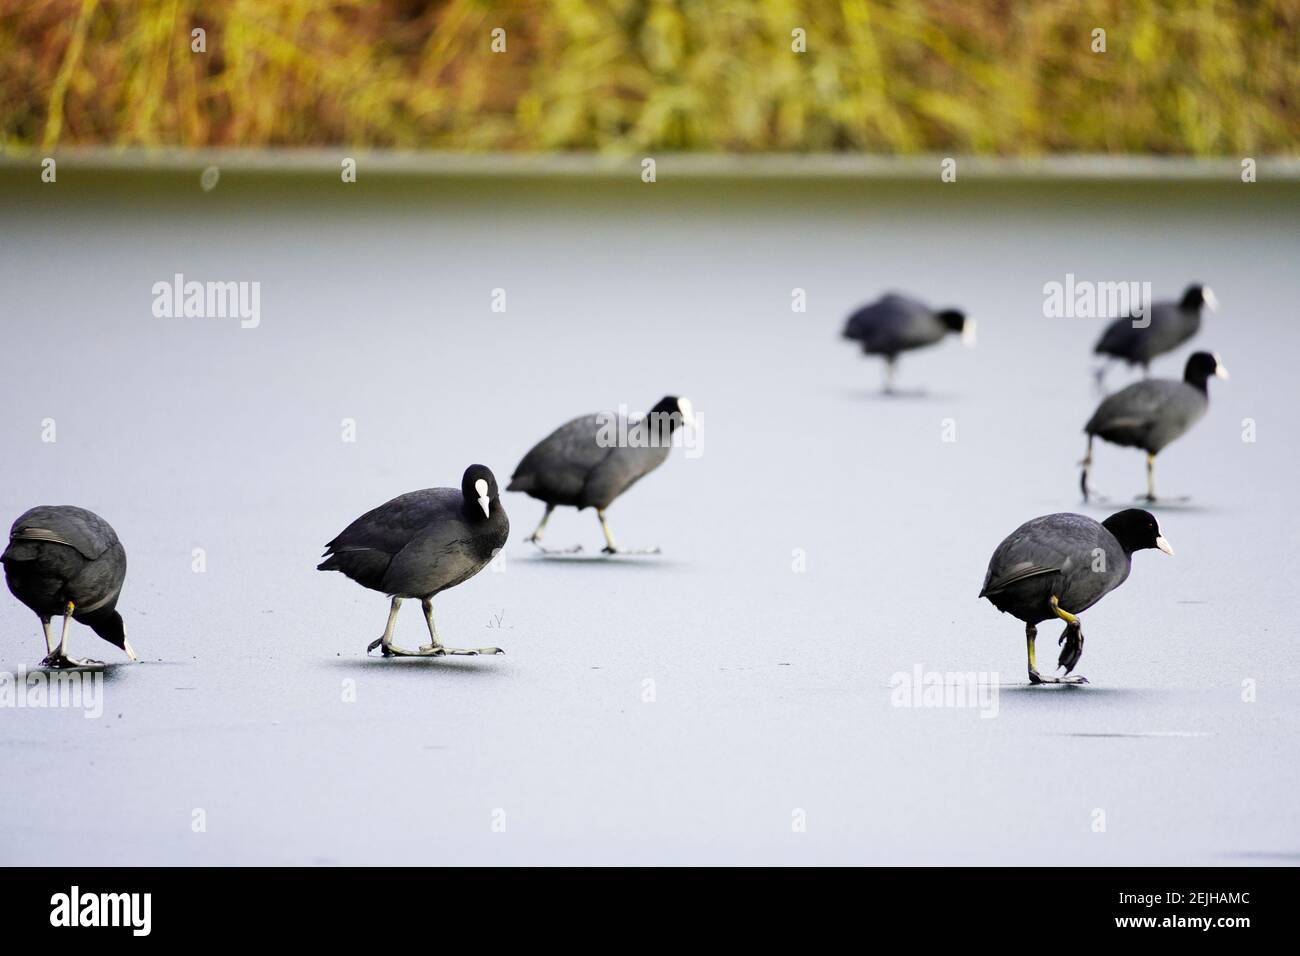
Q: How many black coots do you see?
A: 7